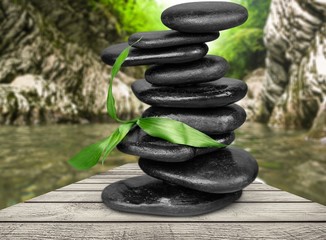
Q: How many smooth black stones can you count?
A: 9